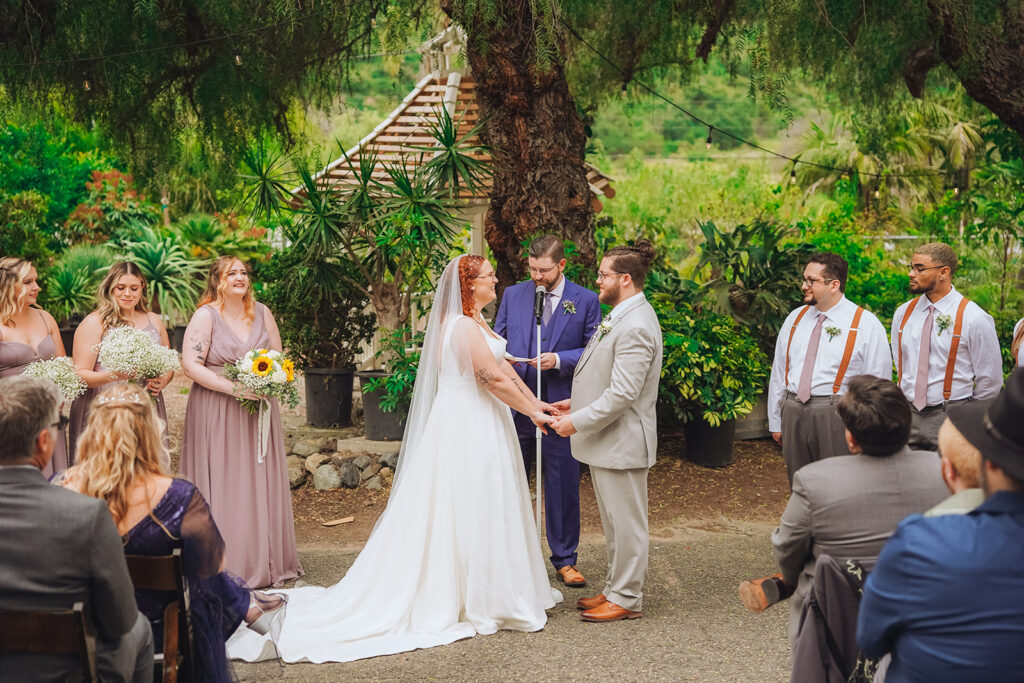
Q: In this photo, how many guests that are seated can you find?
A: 5